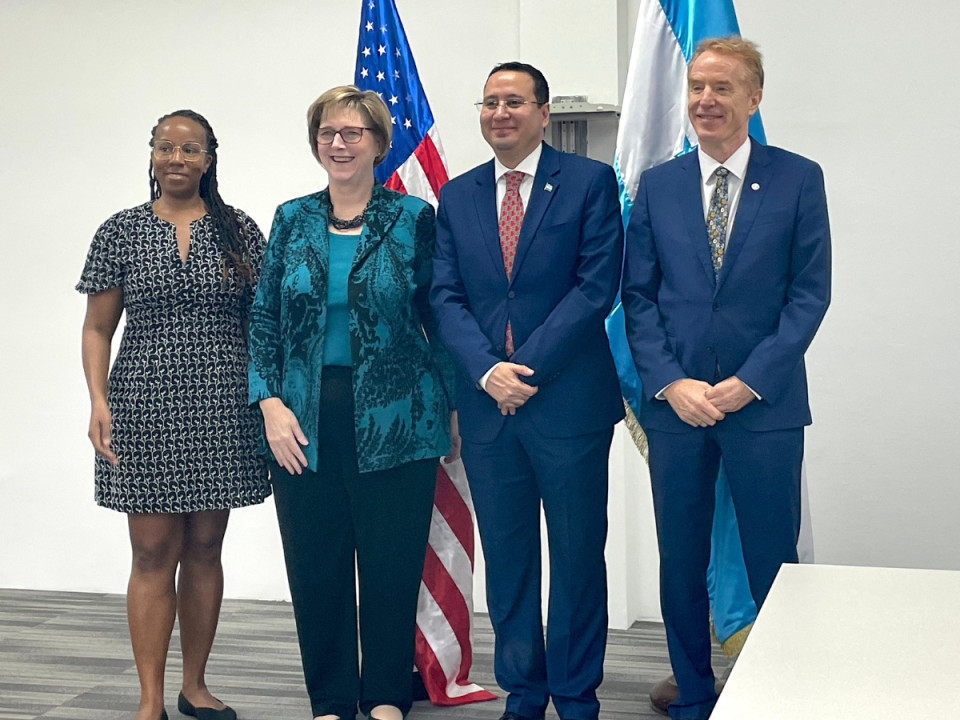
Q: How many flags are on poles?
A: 2